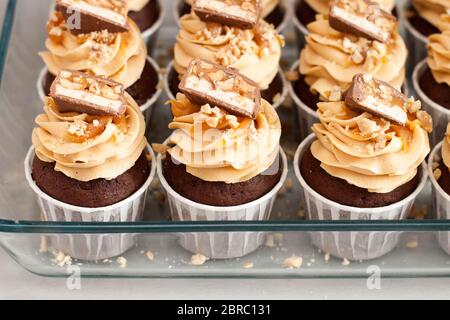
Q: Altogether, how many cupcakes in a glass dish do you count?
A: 12